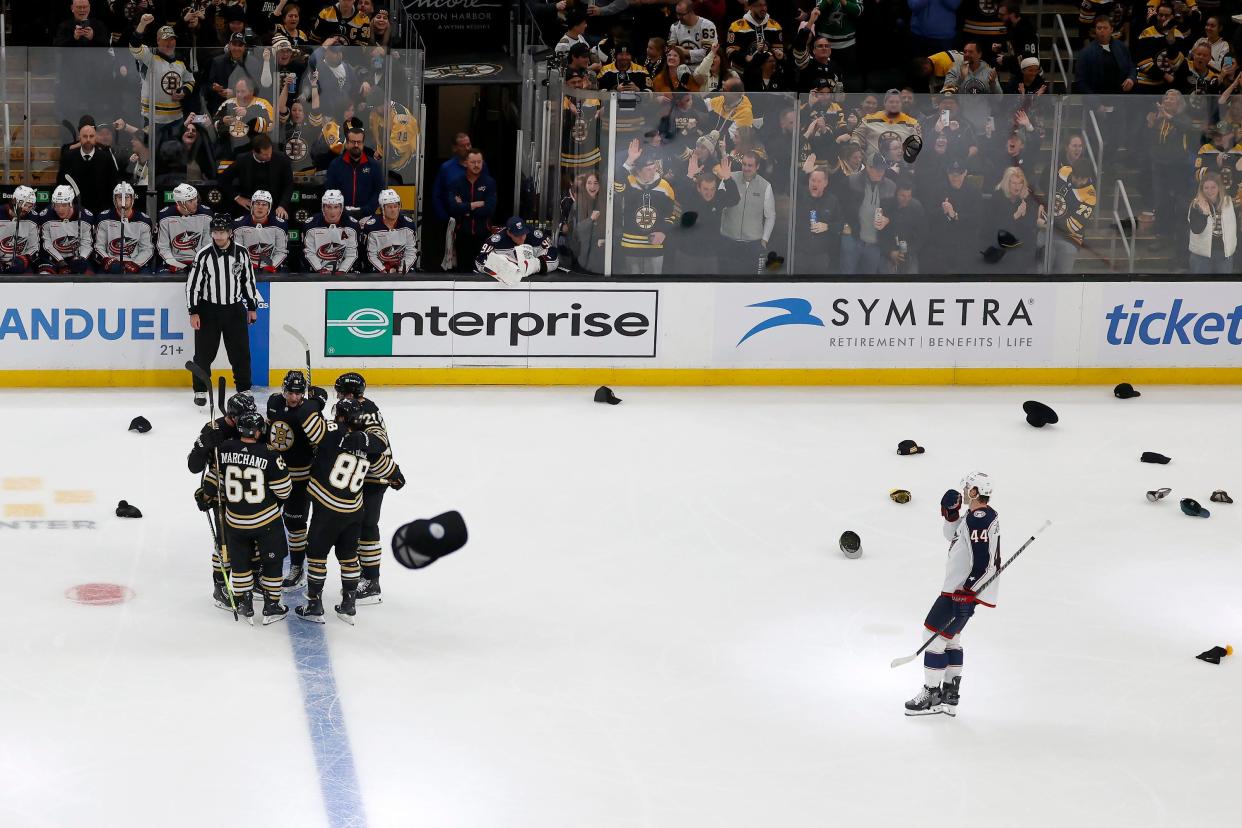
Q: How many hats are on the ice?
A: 13